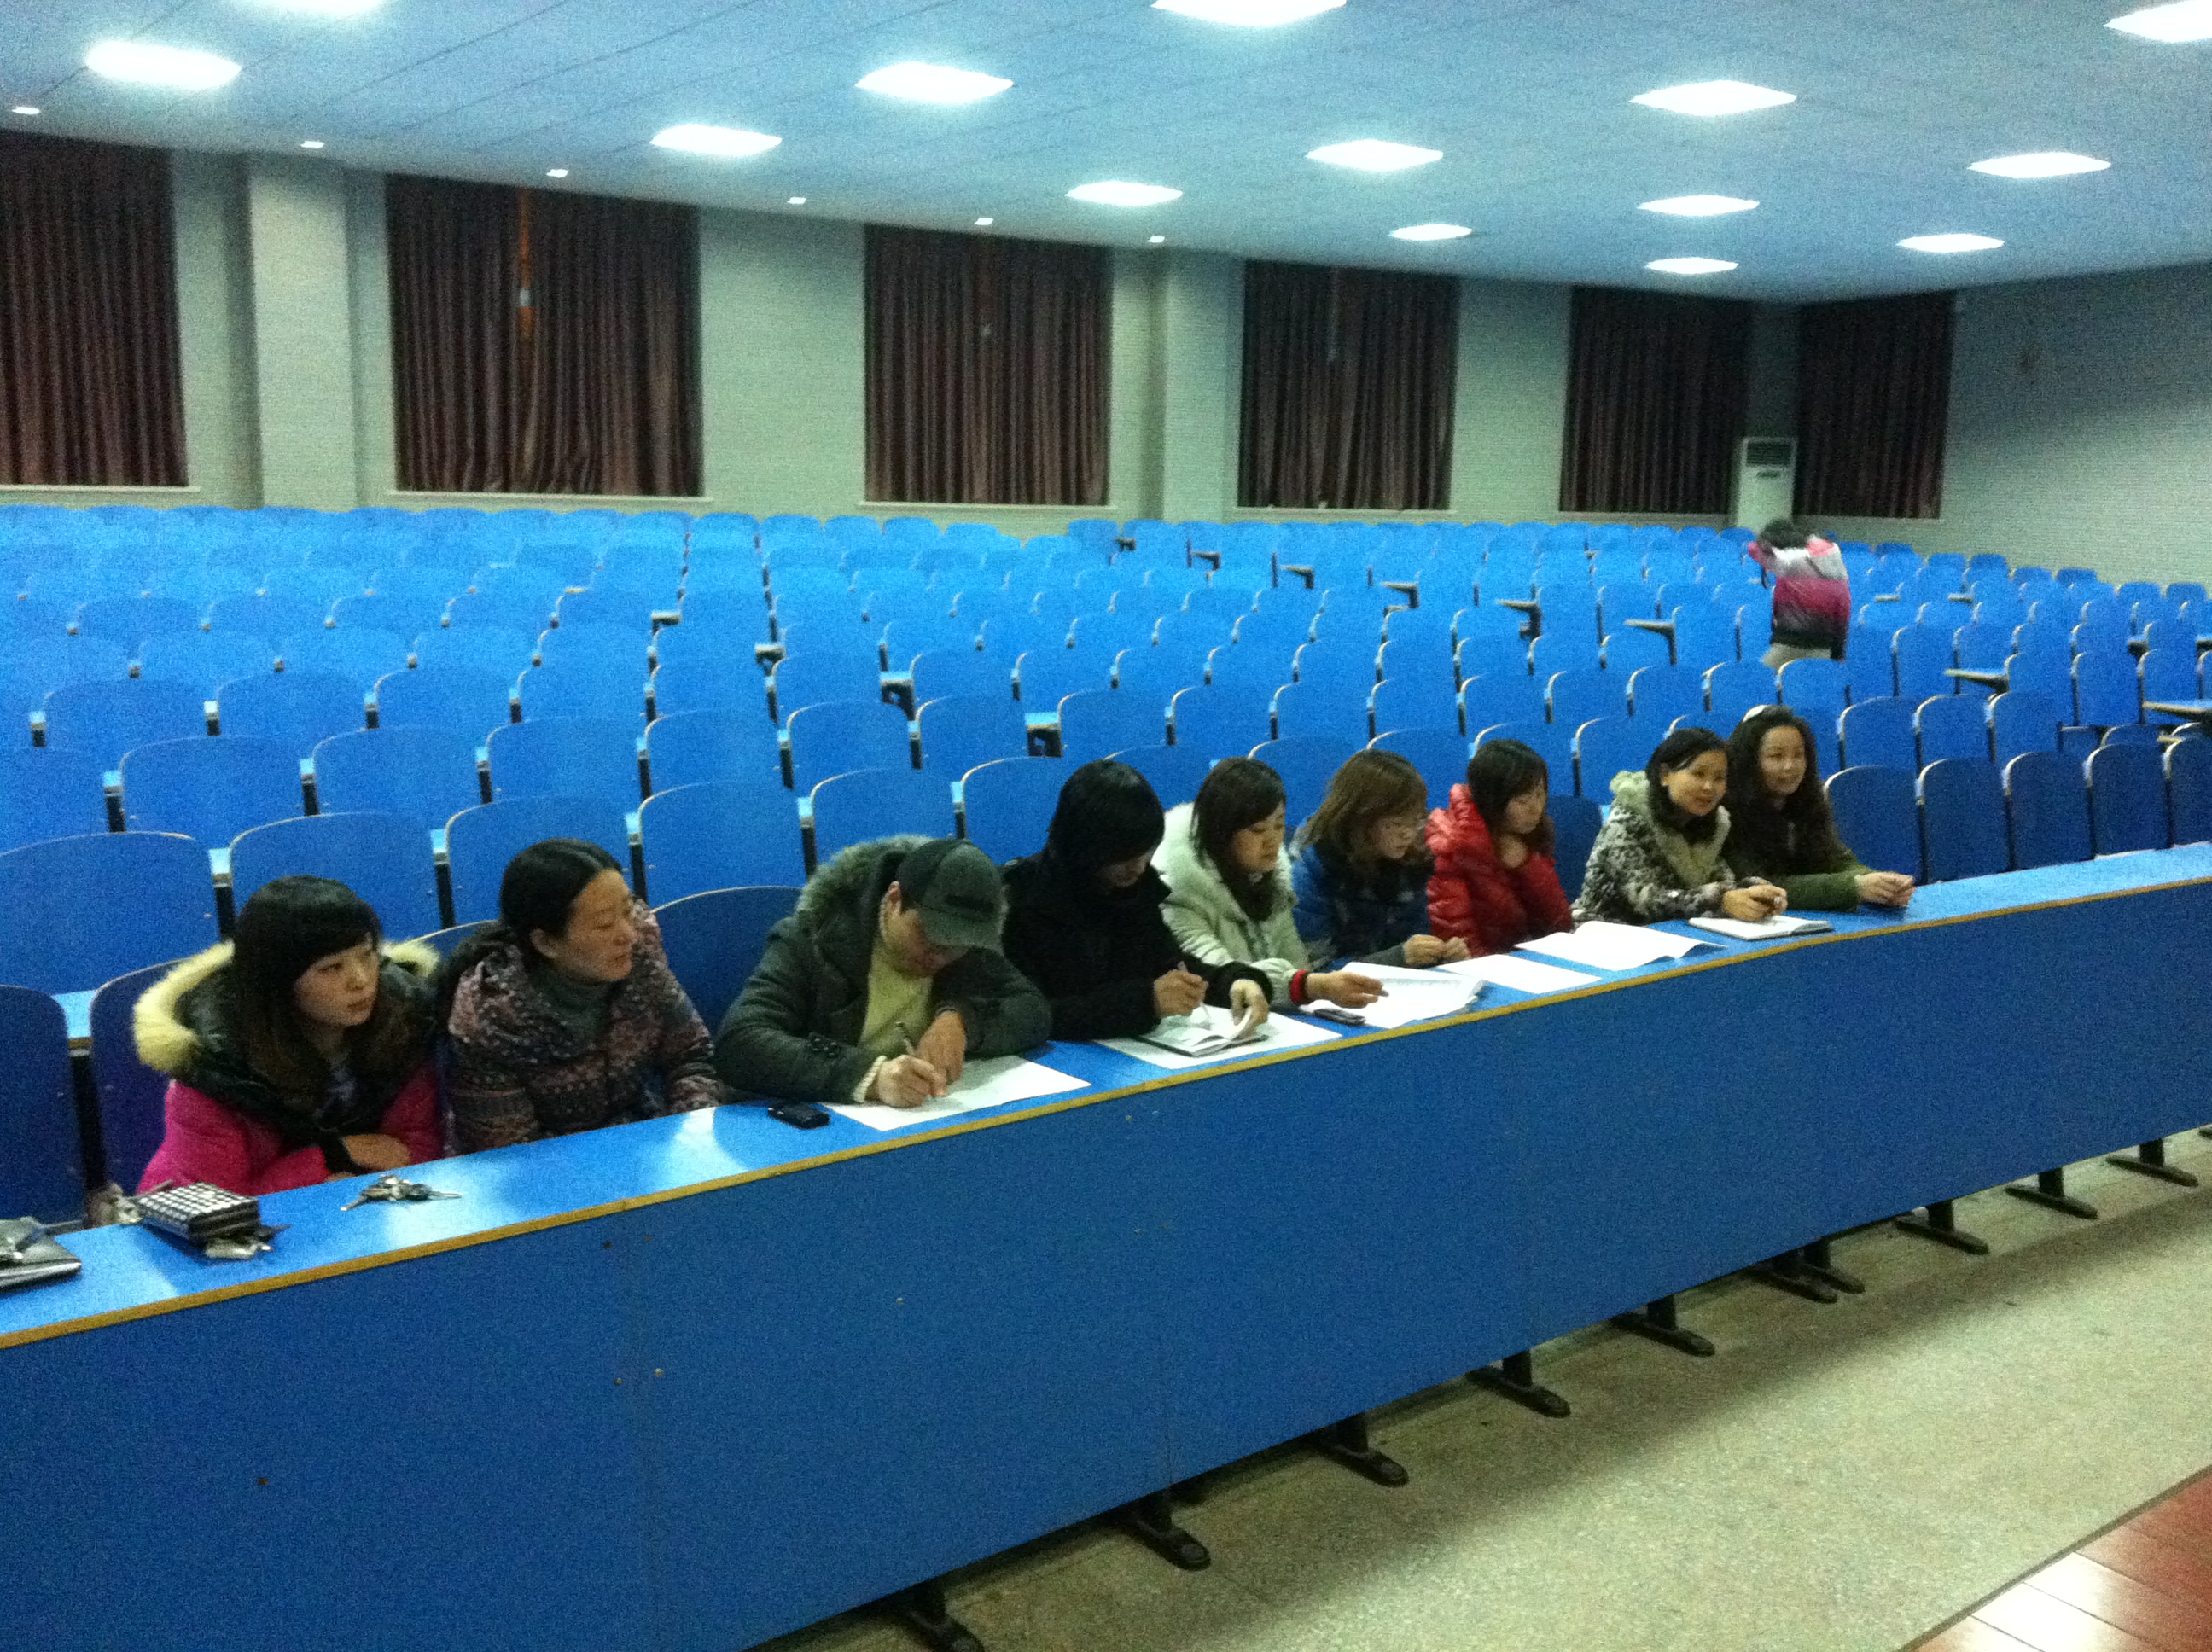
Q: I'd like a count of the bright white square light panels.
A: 14